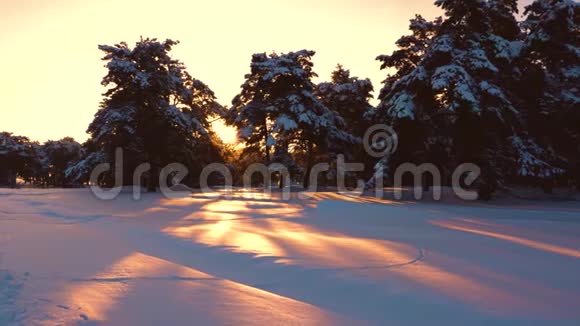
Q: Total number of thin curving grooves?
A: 1